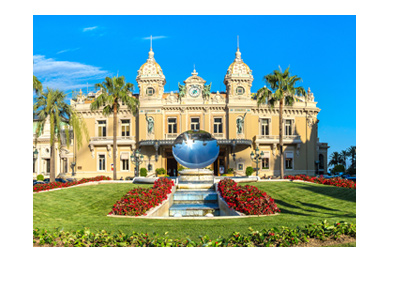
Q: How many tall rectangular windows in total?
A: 11